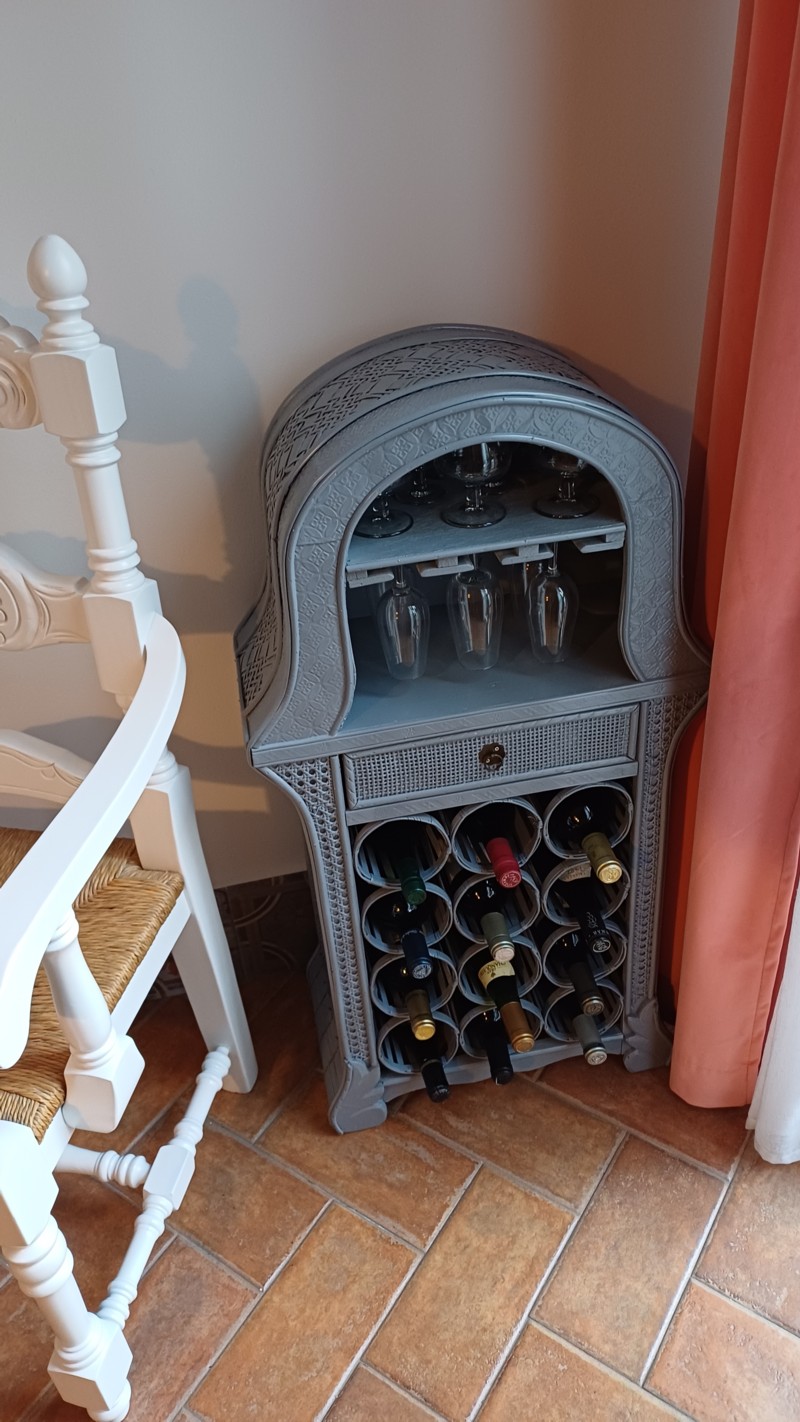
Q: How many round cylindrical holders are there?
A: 12